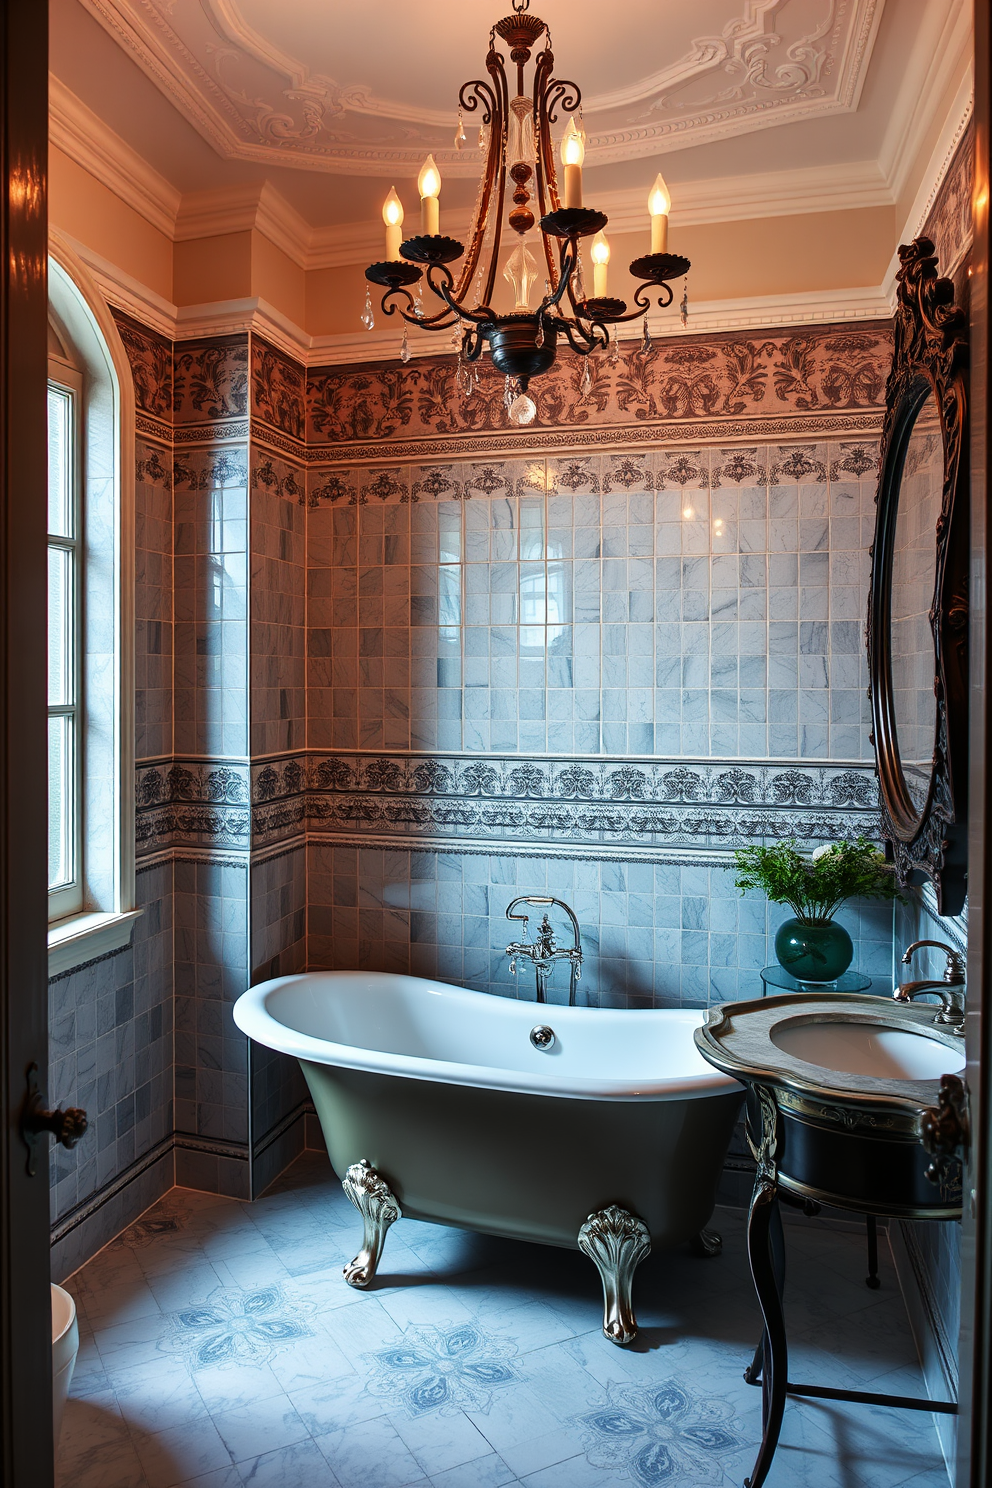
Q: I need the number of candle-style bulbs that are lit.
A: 5